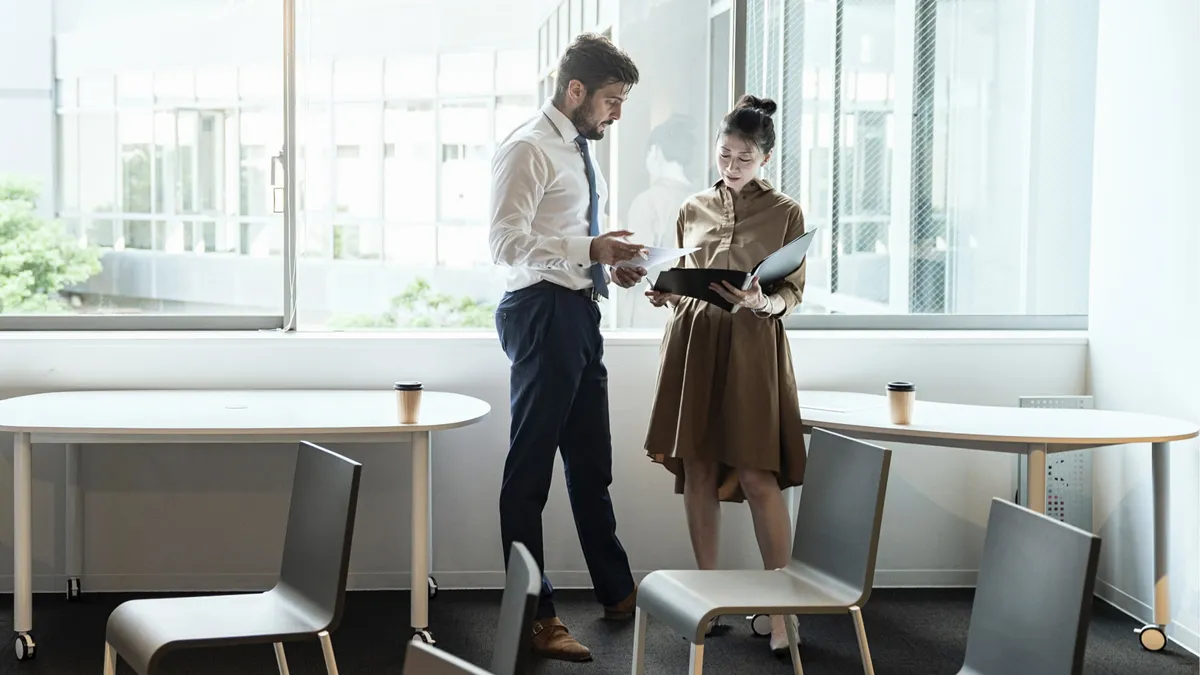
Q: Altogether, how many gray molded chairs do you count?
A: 5